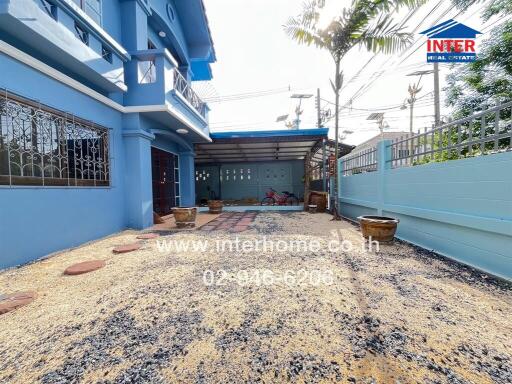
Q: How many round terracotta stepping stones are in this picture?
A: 4